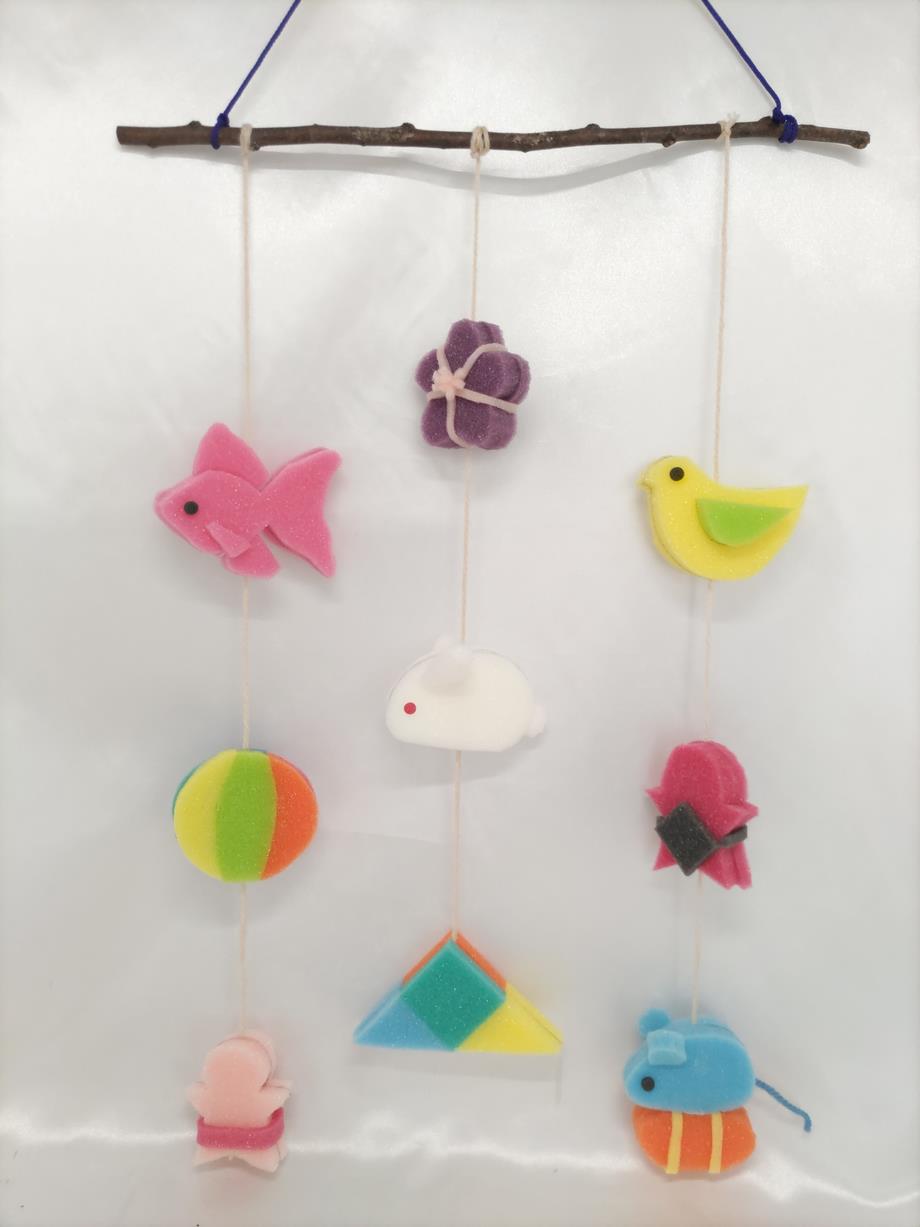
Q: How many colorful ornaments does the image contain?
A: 9